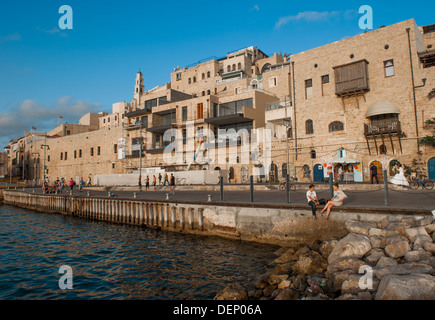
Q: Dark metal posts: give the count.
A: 5